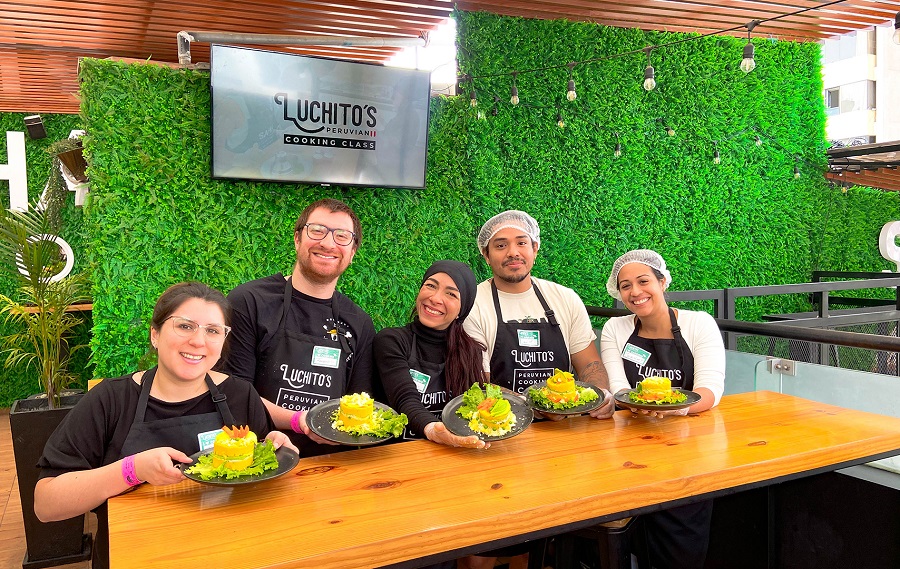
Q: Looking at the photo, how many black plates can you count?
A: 5